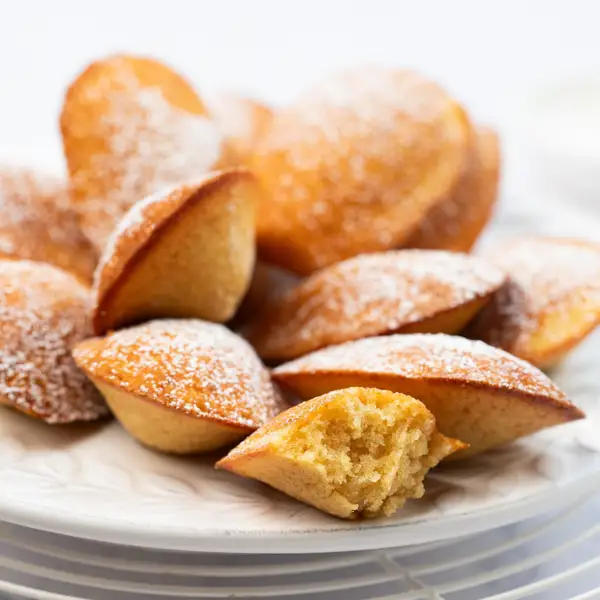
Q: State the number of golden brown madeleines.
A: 12